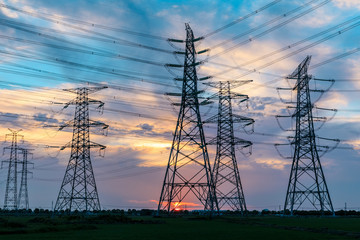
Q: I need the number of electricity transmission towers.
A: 6